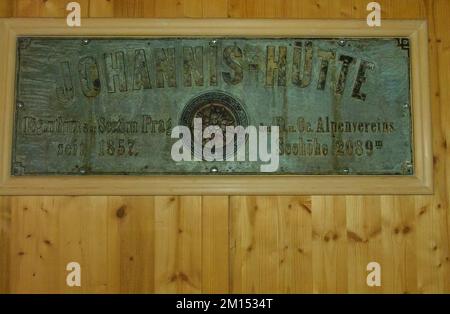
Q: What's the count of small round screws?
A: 8